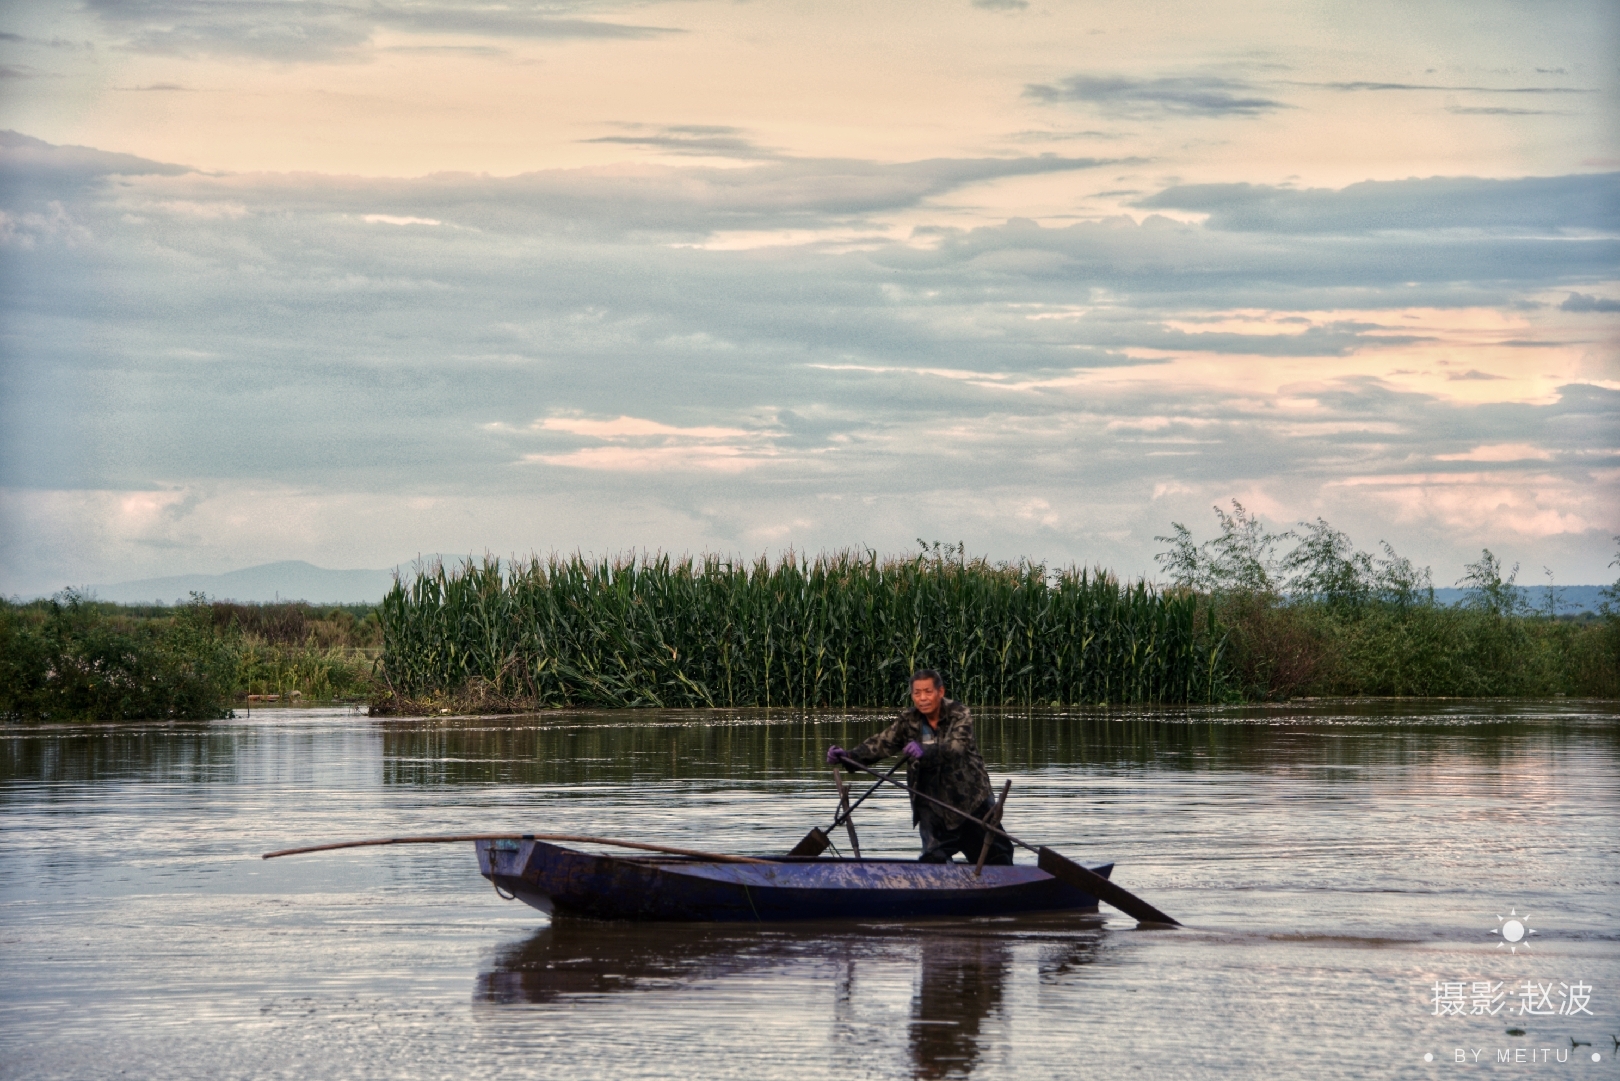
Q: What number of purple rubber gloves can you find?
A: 2